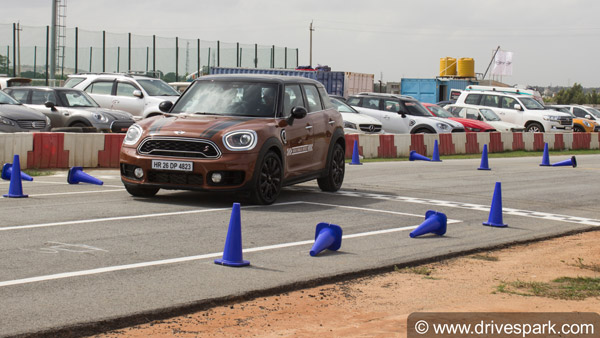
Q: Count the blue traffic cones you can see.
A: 13